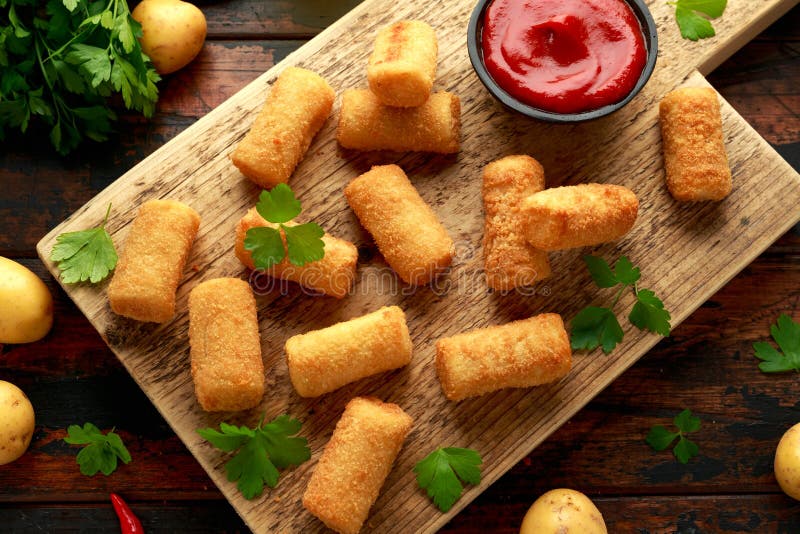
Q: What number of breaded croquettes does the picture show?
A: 13